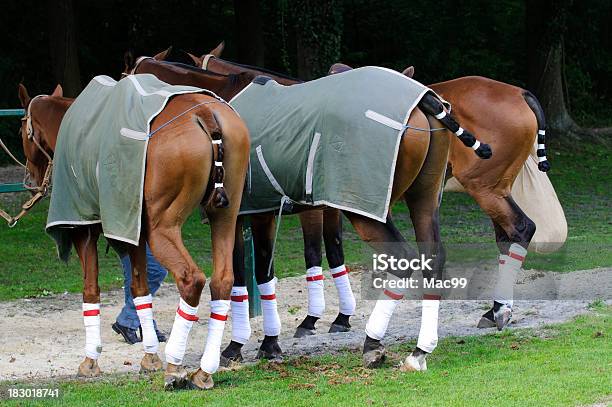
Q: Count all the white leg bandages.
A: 12